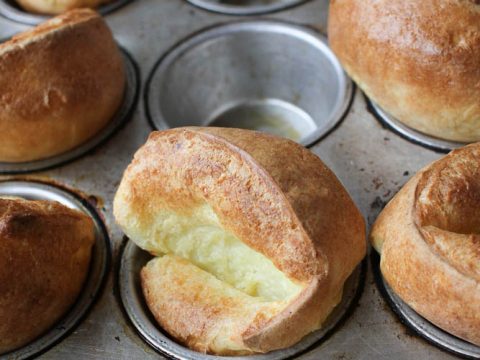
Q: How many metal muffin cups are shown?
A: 8